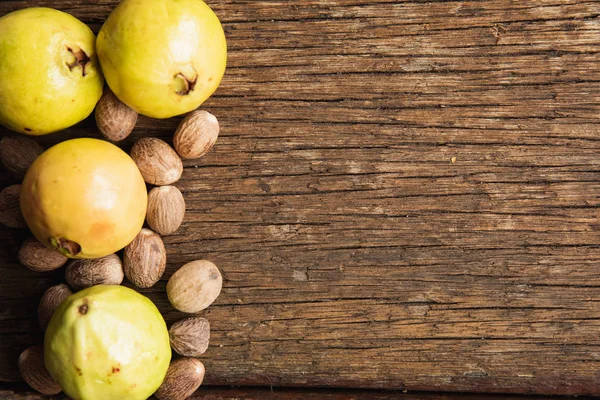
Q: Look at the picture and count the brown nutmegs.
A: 14